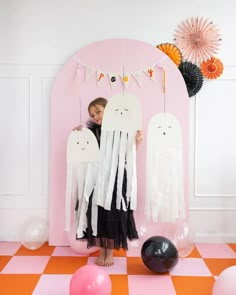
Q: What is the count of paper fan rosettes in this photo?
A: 4